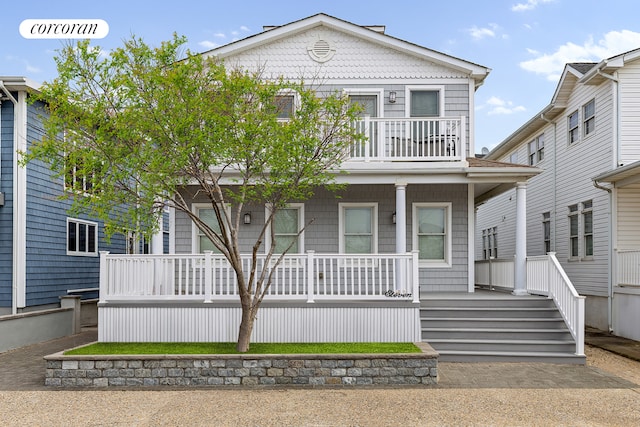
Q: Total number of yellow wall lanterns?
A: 0